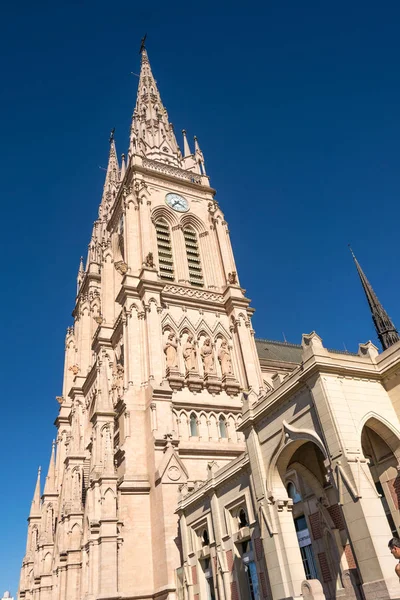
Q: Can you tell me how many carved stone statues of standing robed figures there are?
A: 4